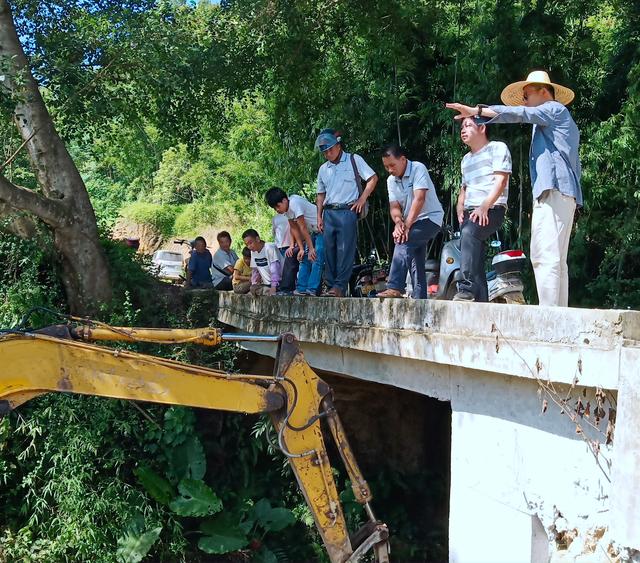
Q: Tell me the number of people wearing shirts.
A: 10